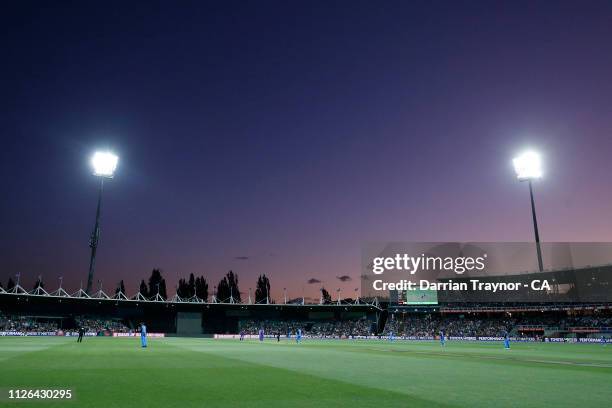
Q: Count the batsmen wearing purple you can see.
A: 2